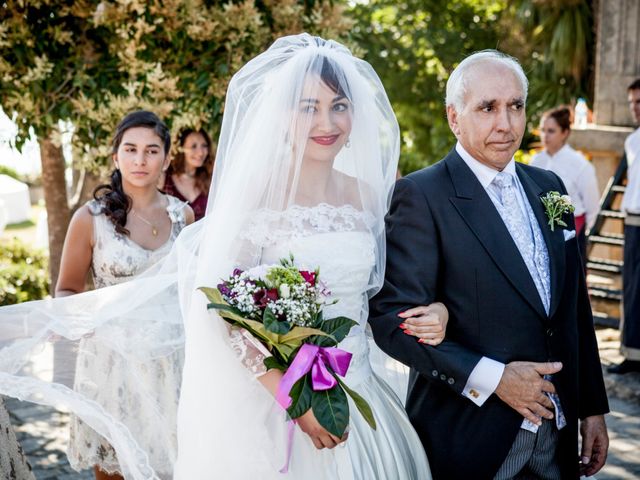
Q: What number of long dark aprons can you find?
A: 1